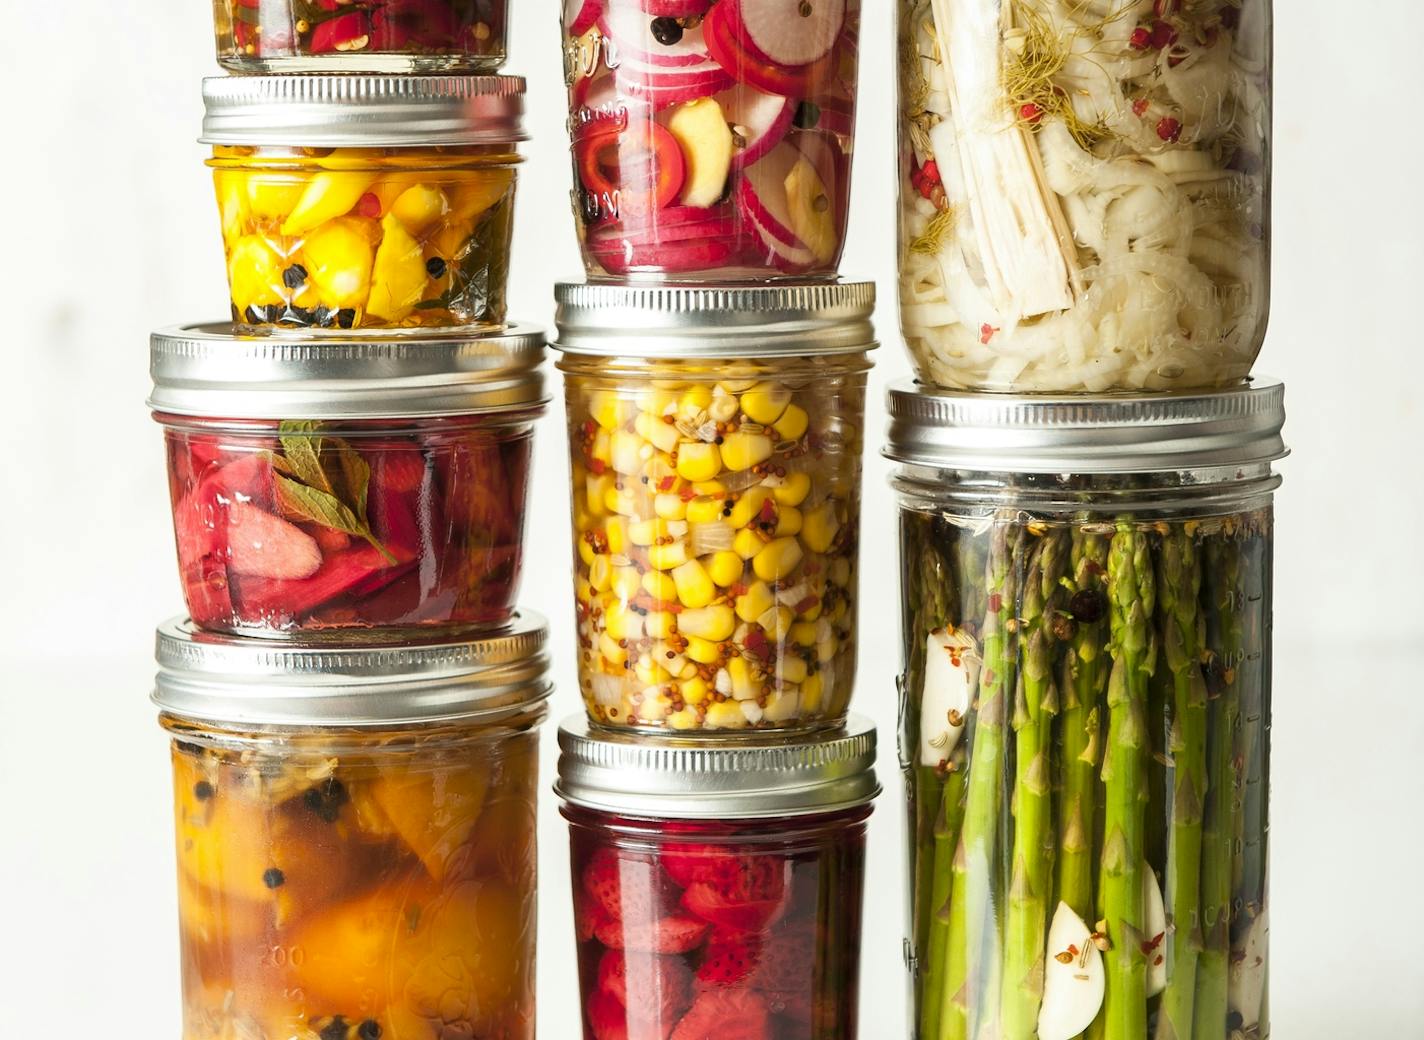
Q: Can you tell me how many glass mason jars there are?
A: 9